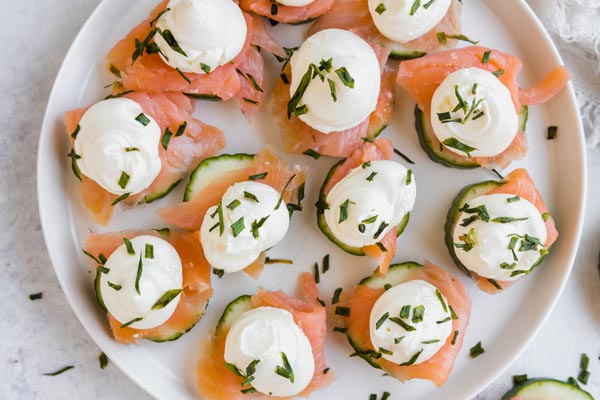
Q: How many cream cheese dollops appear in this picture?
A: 12